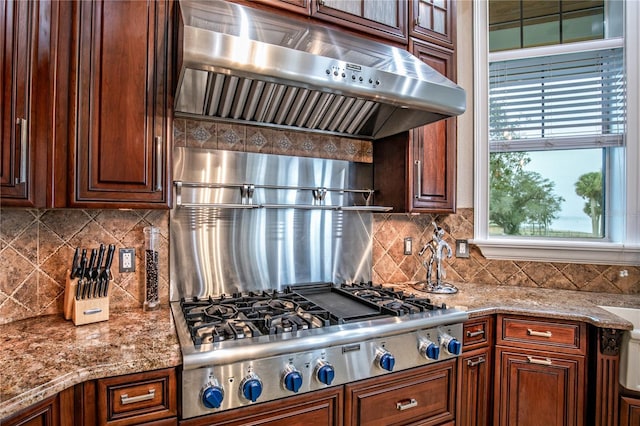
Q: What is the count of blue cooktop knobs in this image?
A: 7